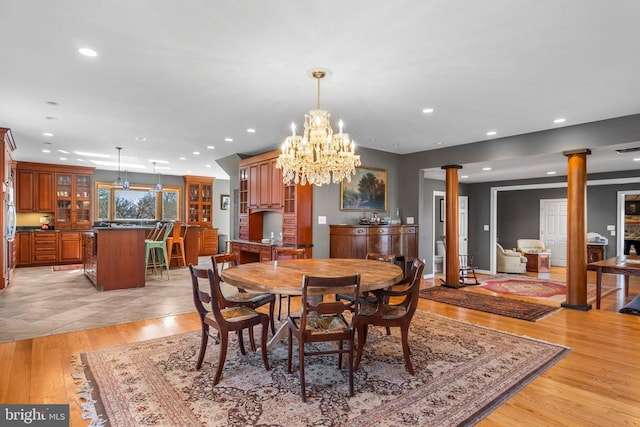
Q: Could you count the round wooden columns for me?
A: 2